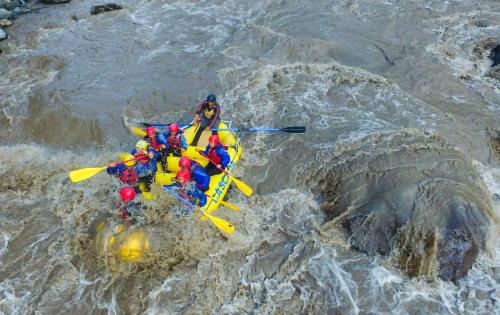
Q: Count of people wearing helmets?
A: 9